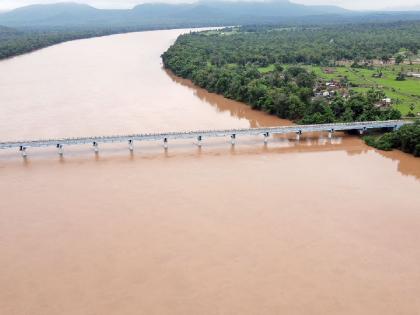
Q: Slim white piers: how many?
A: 11